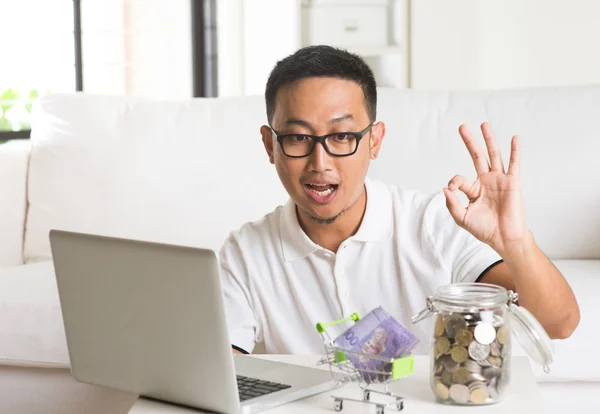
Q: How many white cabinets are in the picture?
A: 1